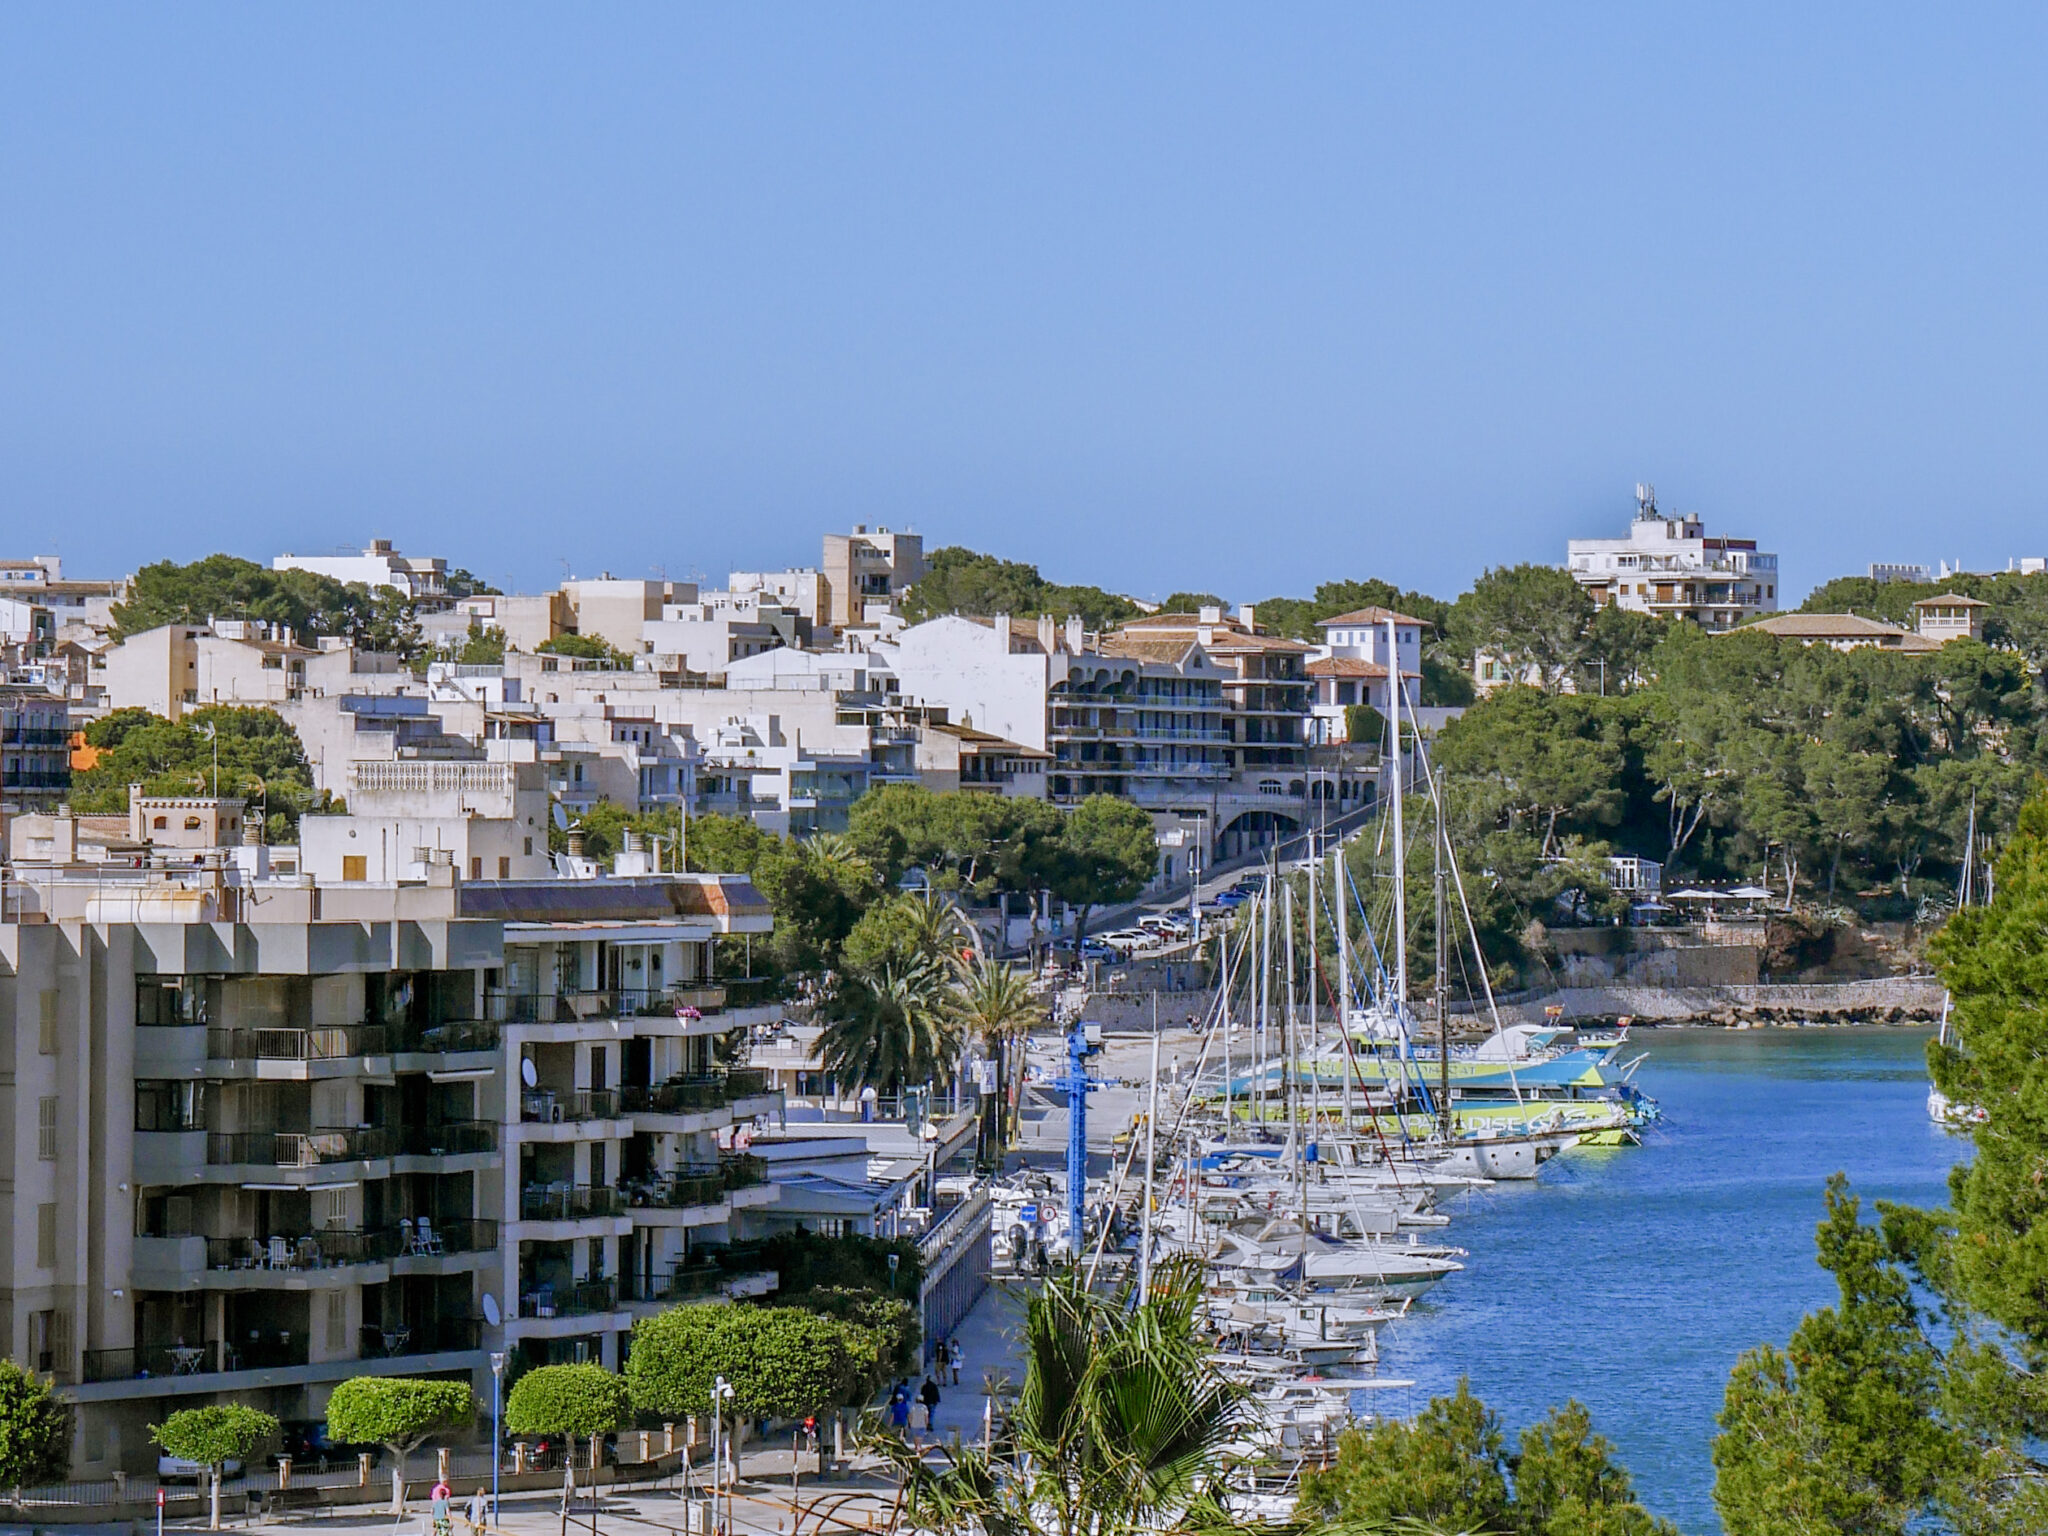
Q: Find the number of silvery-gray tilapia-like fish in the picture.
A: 0